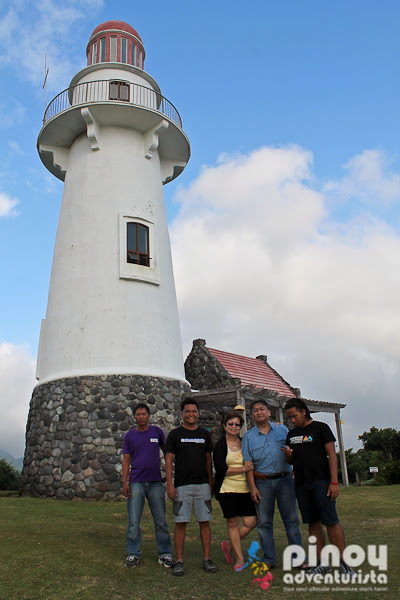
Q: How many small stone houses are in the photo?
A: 1